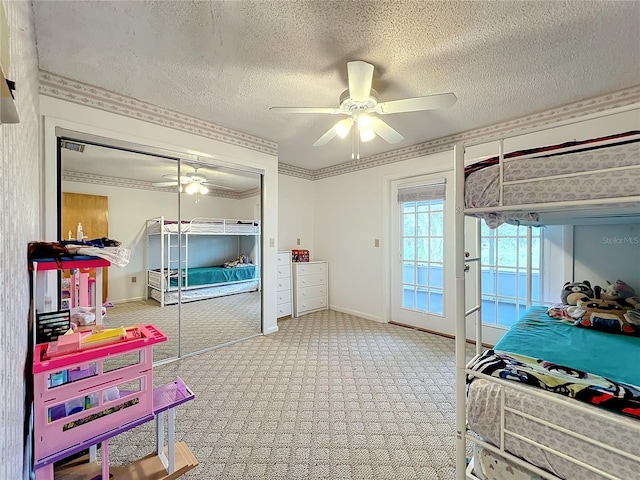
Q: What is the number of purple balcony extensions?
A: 1